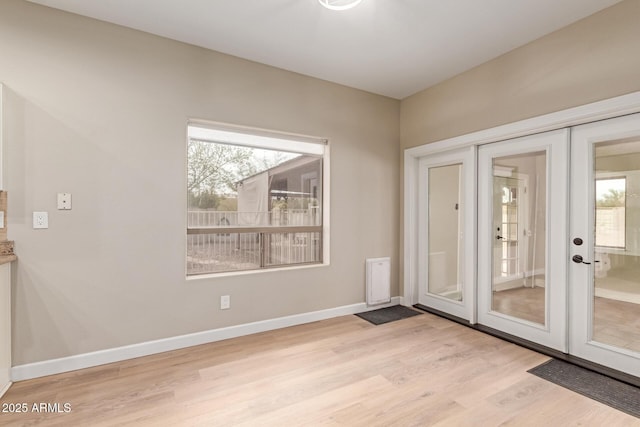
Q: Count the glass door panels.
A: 3